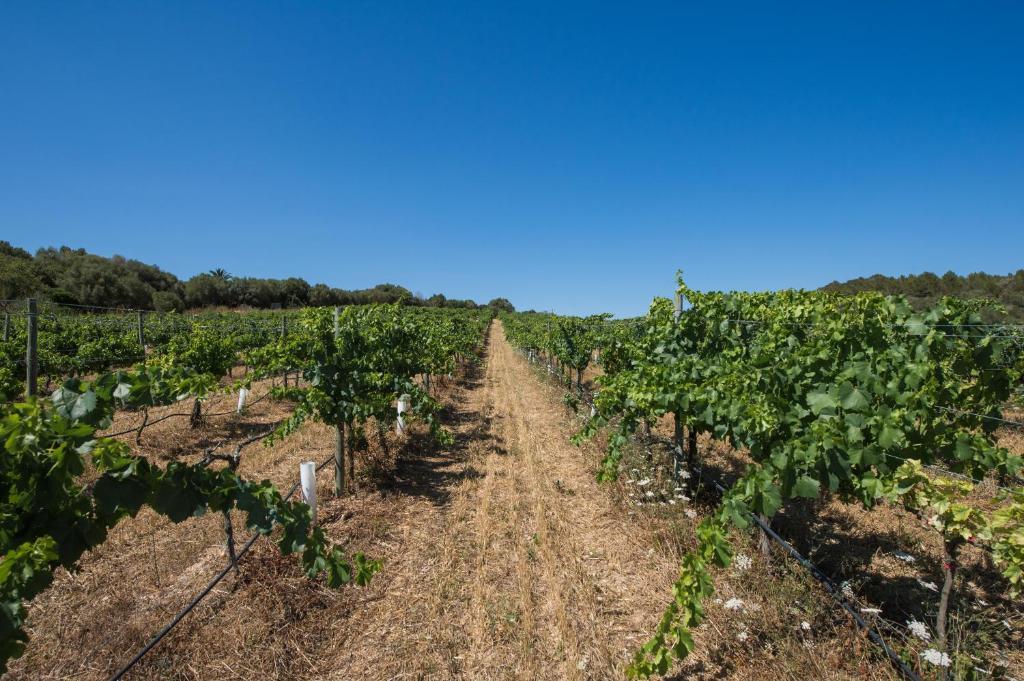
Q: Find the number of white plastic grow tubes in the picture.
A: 3